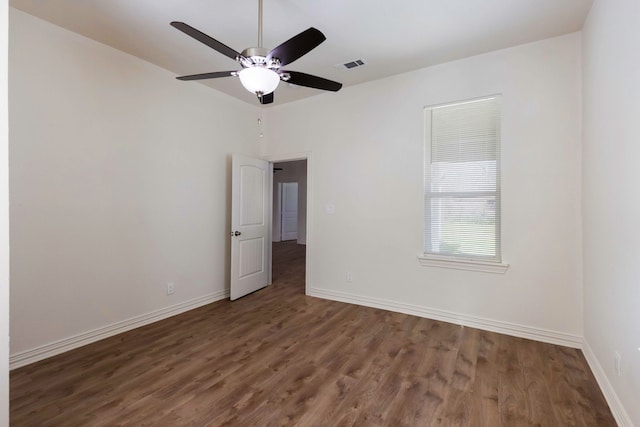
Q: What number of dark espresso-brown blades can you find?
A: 5